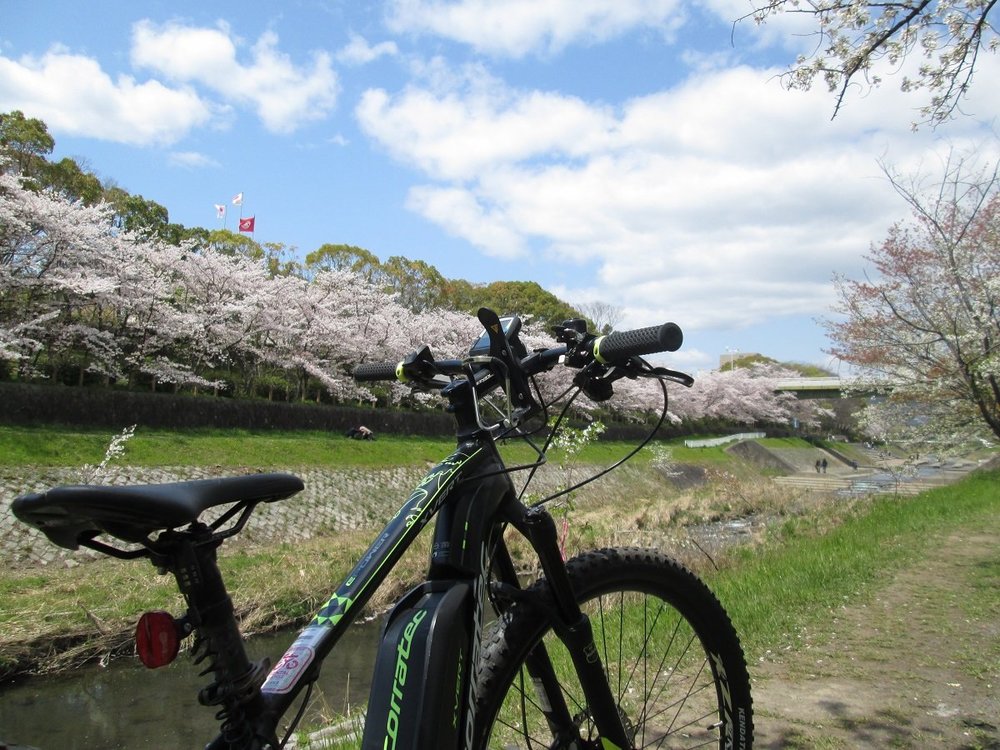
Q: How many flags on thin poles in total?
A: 3